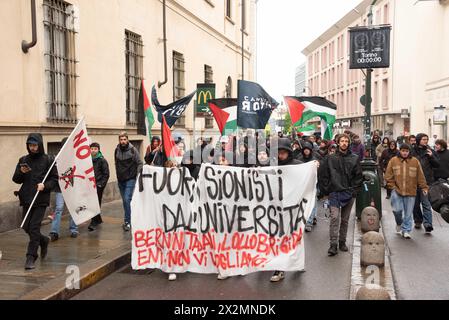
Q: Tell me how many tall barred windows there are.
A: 4